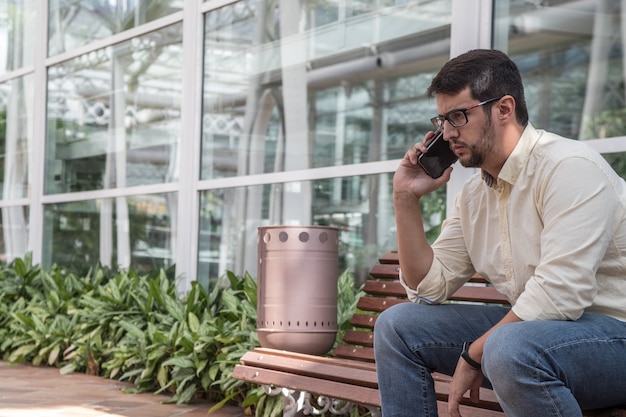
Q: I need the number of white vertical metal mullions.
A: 3